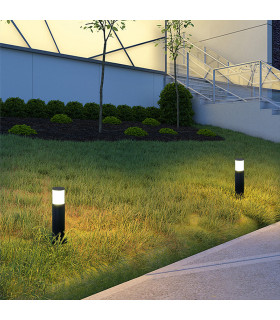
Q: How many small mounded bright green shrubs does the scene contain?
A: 7